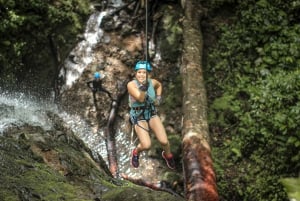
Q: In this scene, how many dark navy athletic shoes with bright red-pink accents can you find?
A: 2